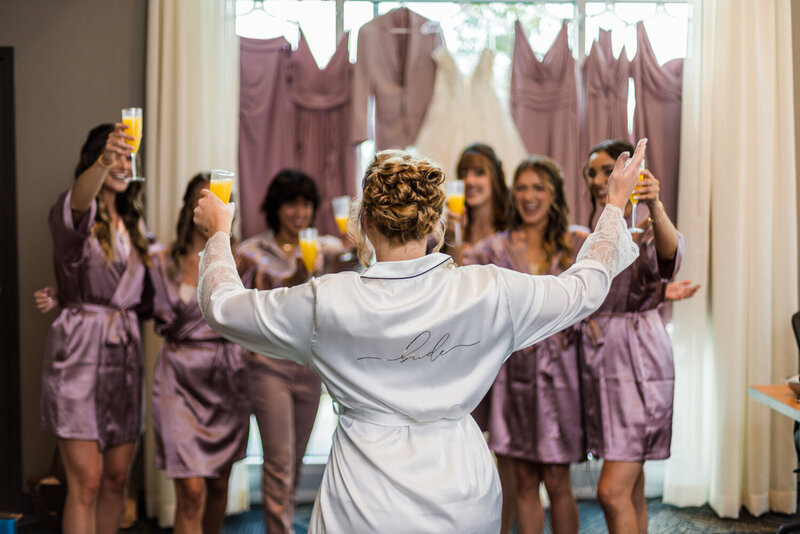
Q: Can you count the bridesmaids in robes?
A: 5